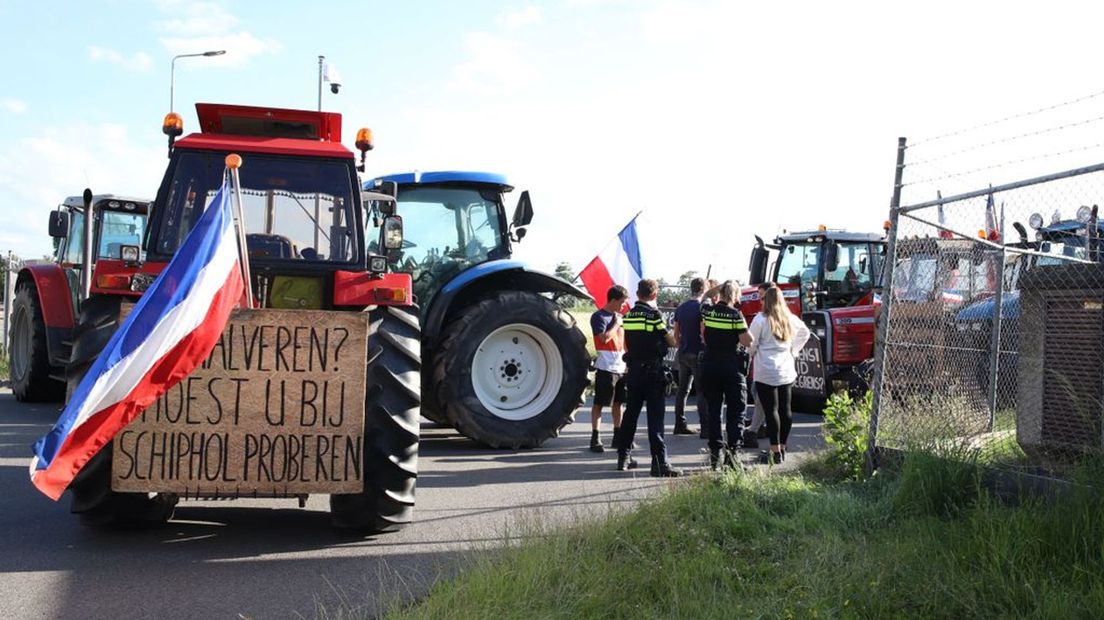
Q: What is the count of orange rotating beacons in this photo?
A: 5